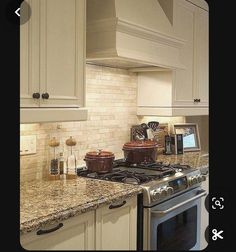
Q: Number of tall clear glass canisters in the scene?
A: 2